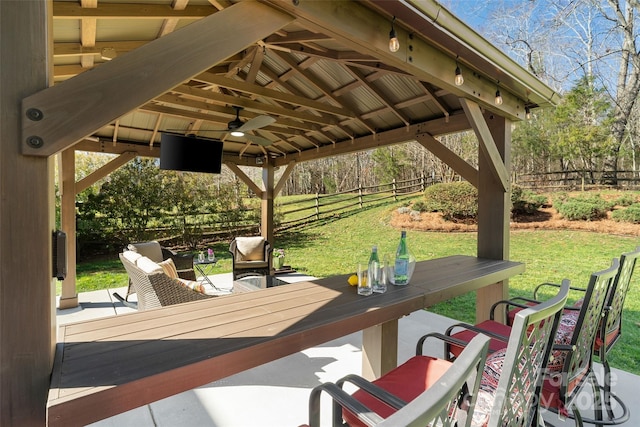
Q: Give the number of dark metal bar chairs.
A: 4